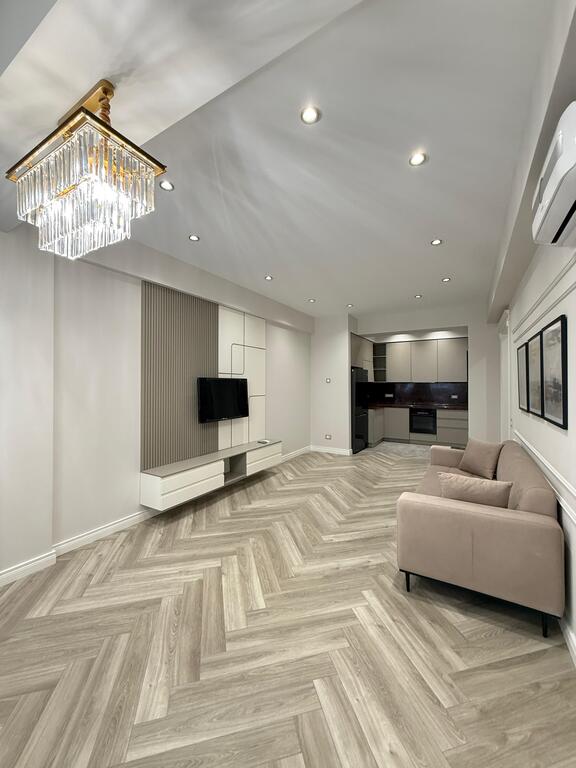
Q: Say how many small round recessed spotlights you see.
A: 10